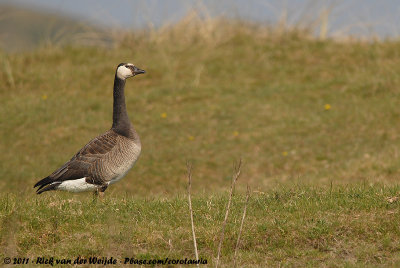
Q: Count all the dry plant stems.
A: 3